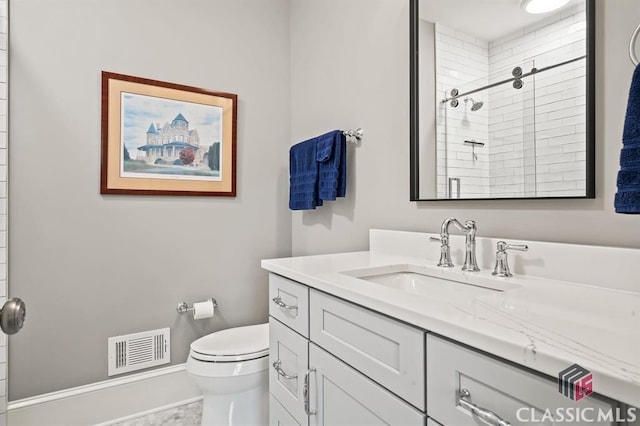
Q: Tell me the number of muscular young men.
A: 0